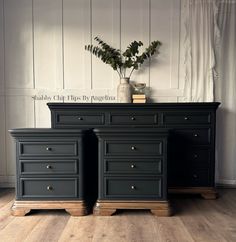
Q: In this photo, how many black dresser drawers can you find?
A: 12